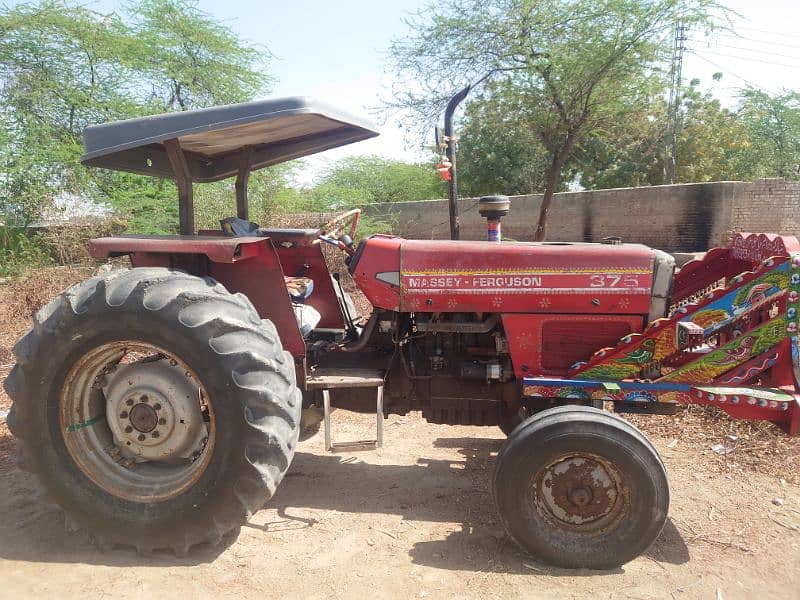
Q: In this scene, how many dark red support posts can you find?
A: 2